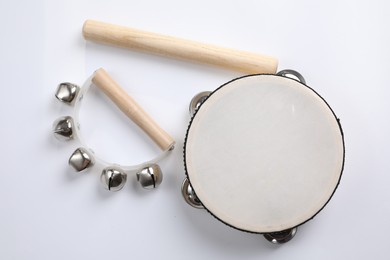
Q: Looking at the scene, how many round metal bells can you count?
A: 5